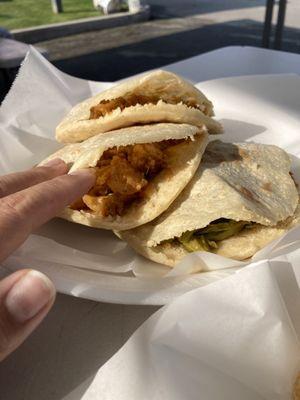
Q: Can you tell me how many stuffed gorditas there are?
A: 3